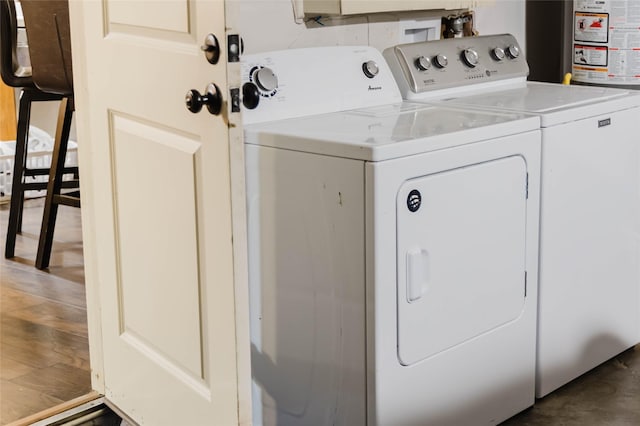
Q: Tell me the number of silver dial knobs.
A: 7